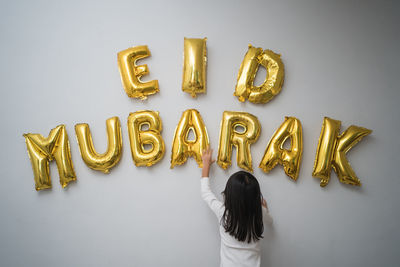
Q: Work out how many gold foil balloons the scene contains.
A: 10